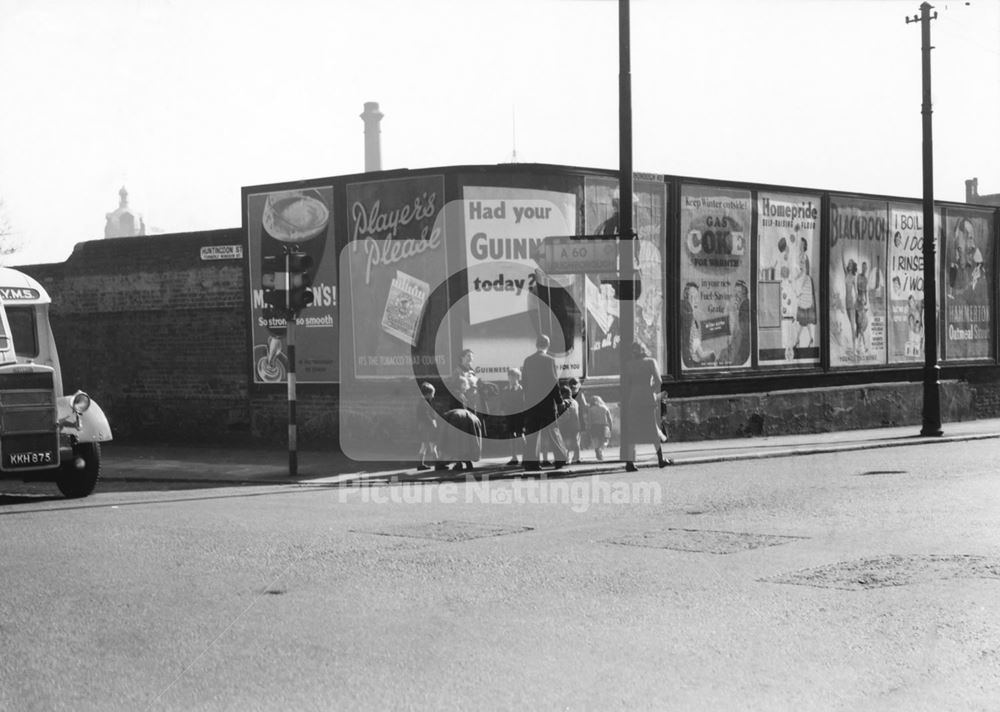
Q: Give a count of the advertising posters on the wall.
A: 9